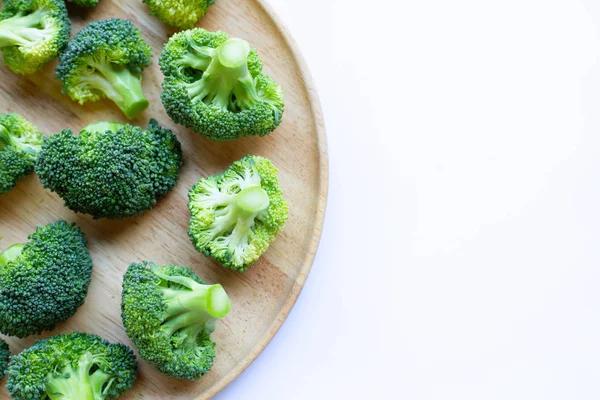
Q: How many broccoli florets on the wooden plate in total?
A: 12